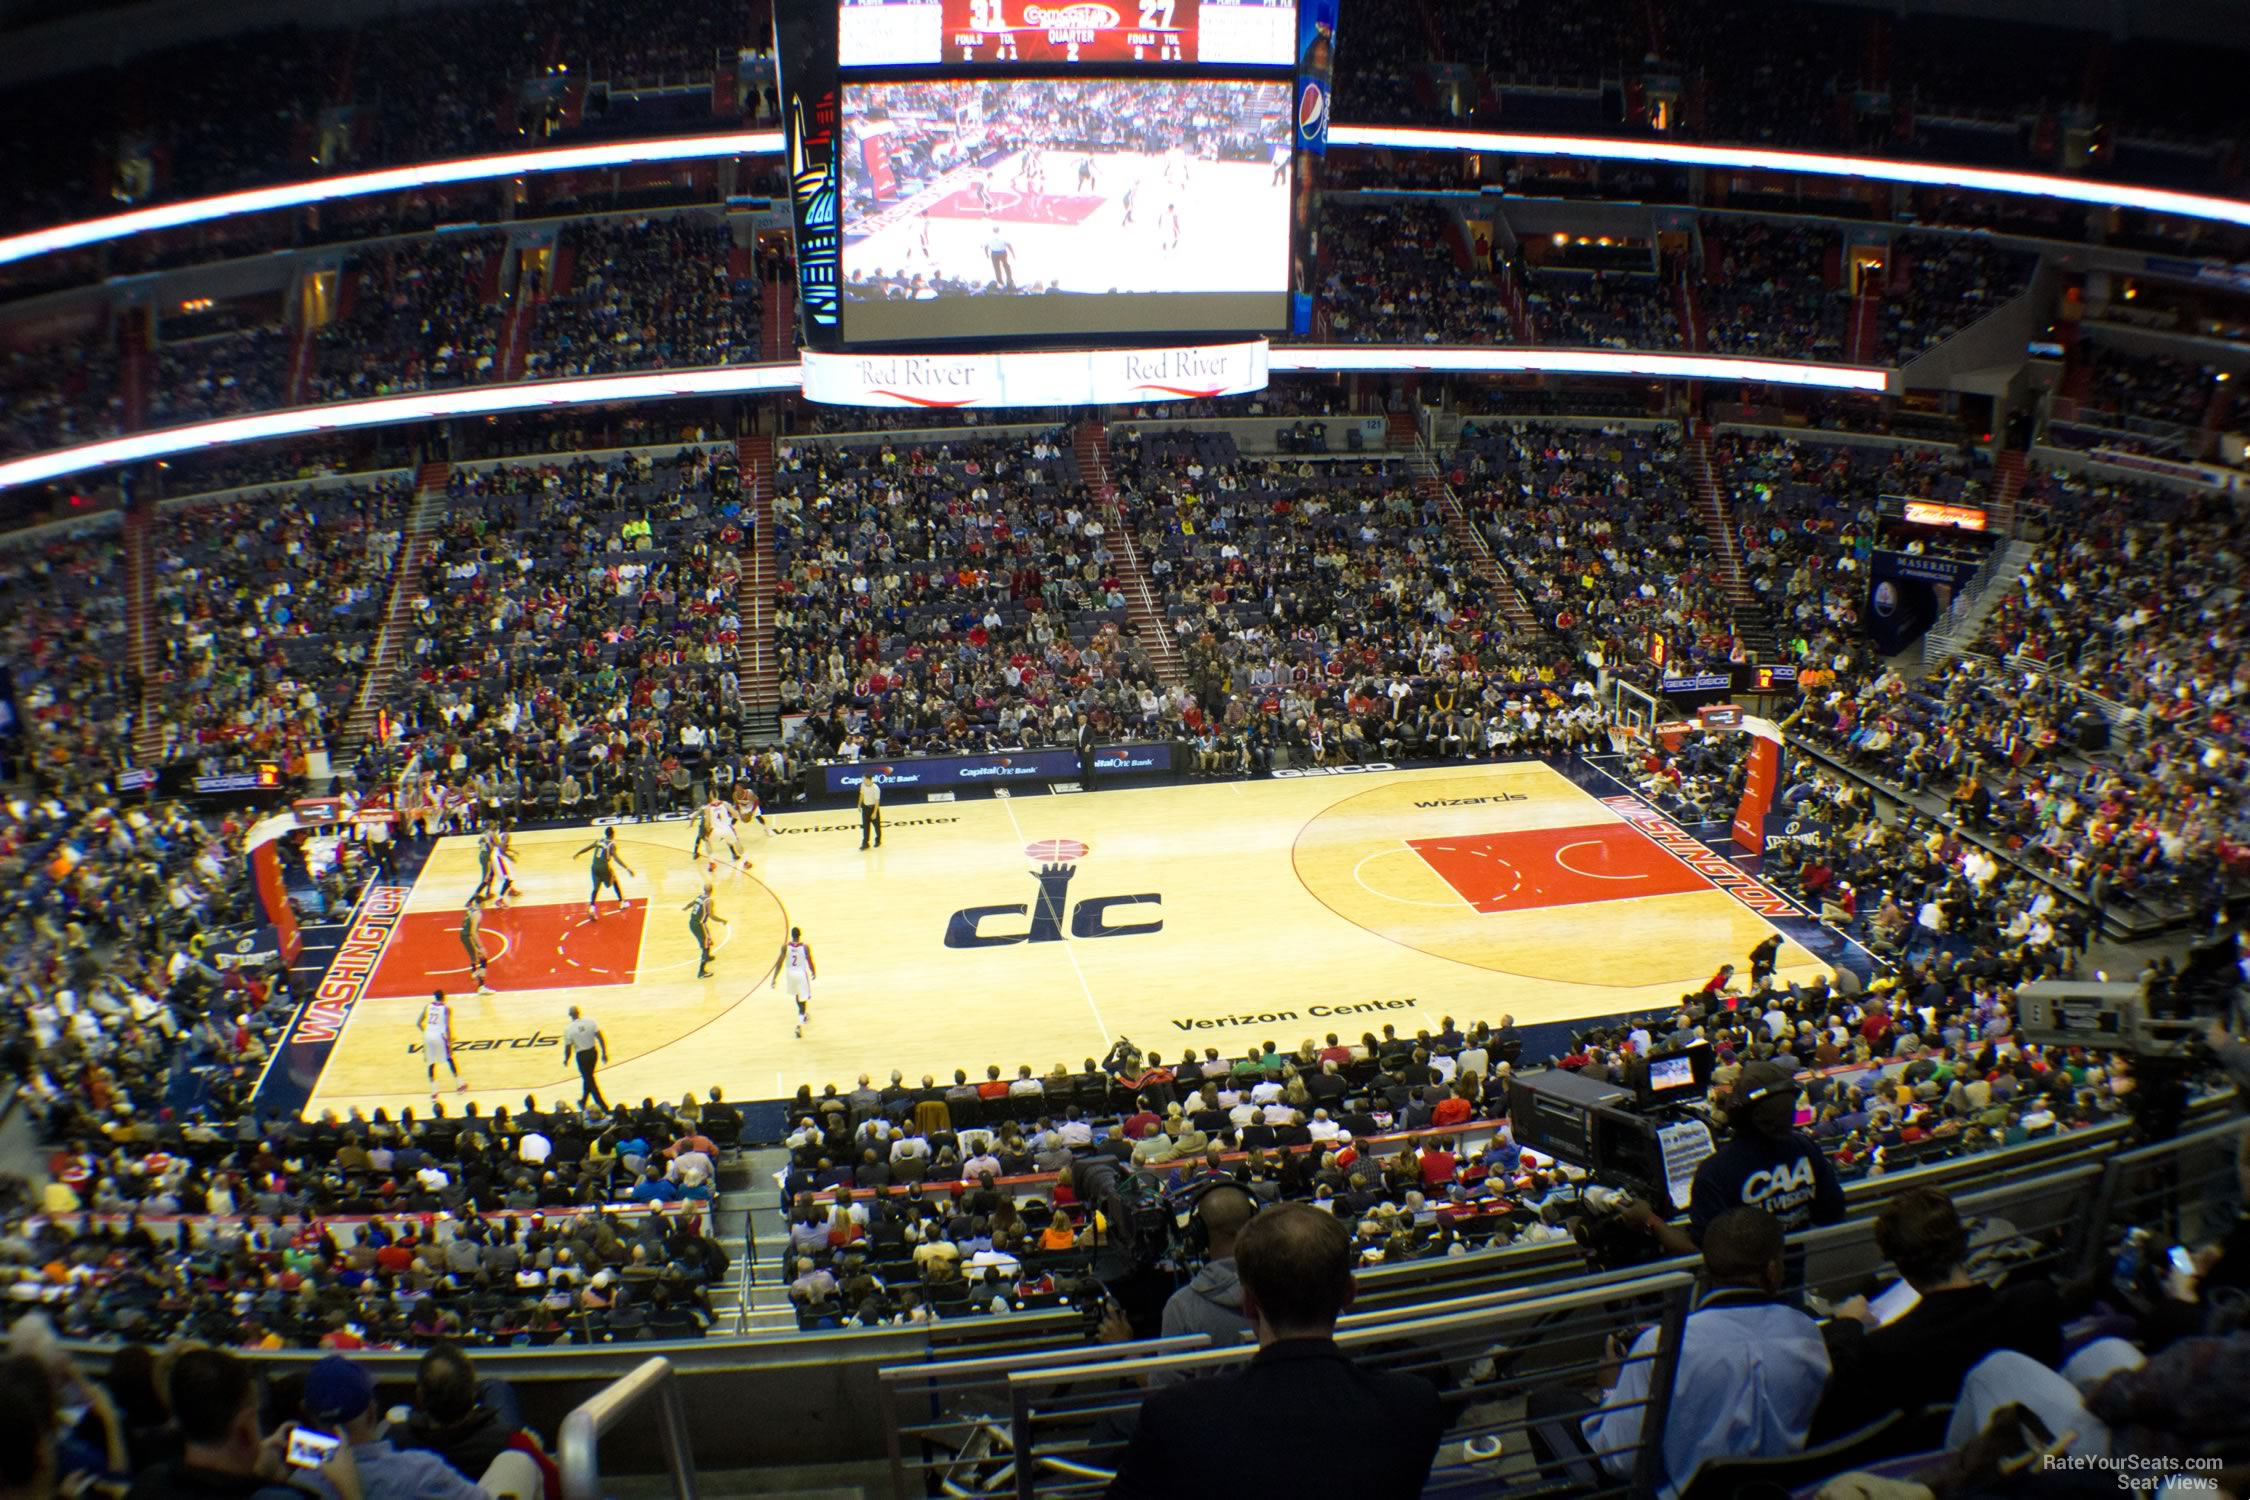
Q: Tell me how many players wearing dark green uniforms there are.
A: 5